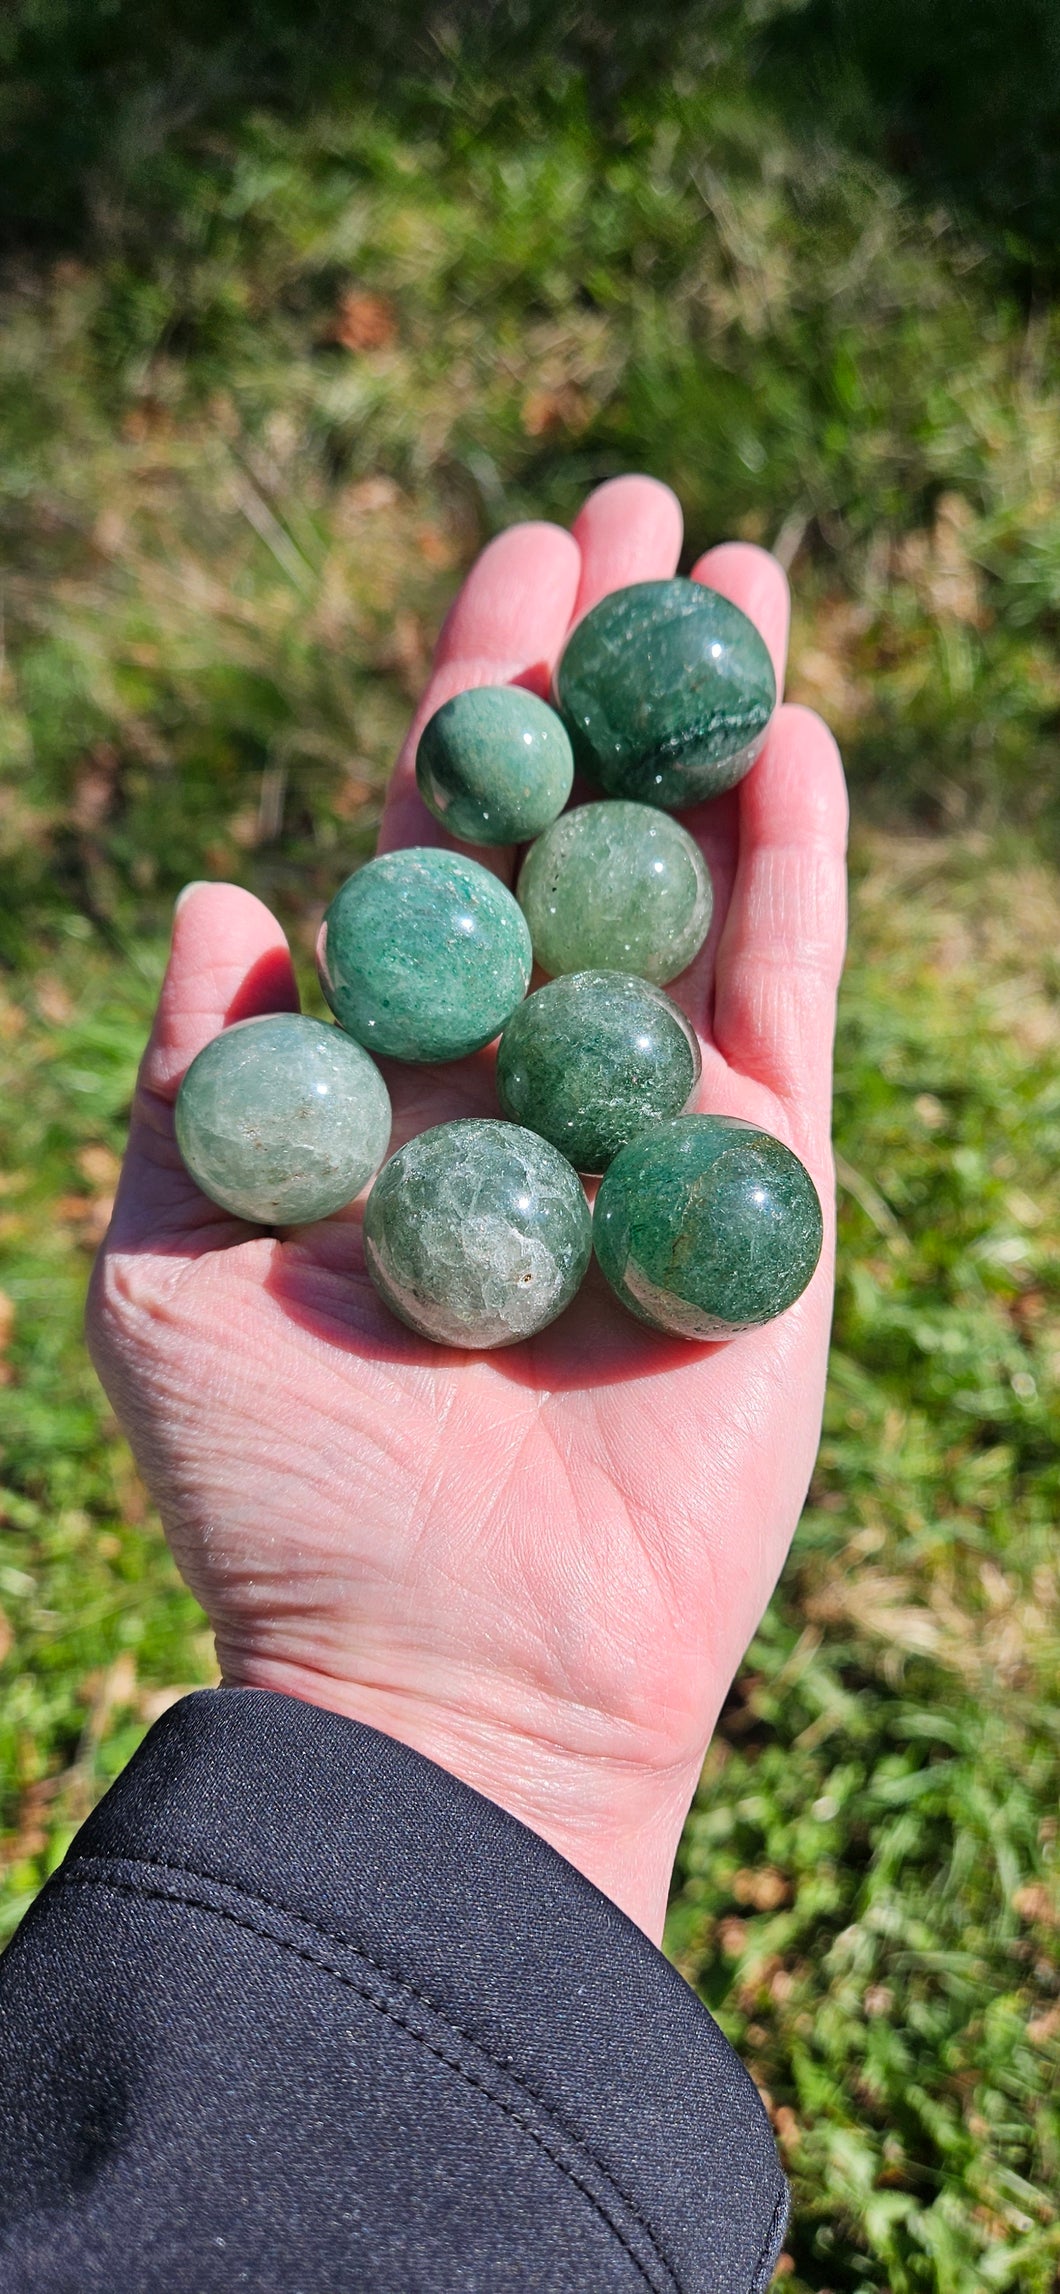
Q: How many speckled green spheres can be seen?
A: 8